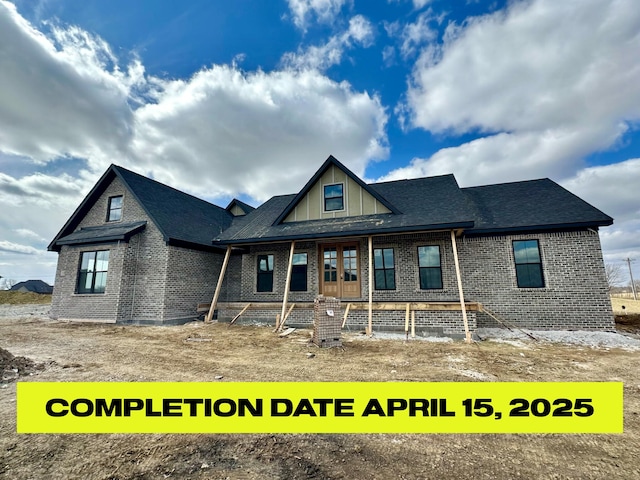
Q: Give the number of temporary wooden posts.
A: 4